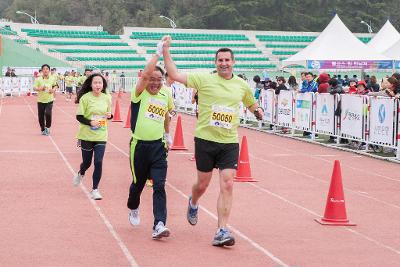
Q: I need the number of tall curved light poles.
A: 3